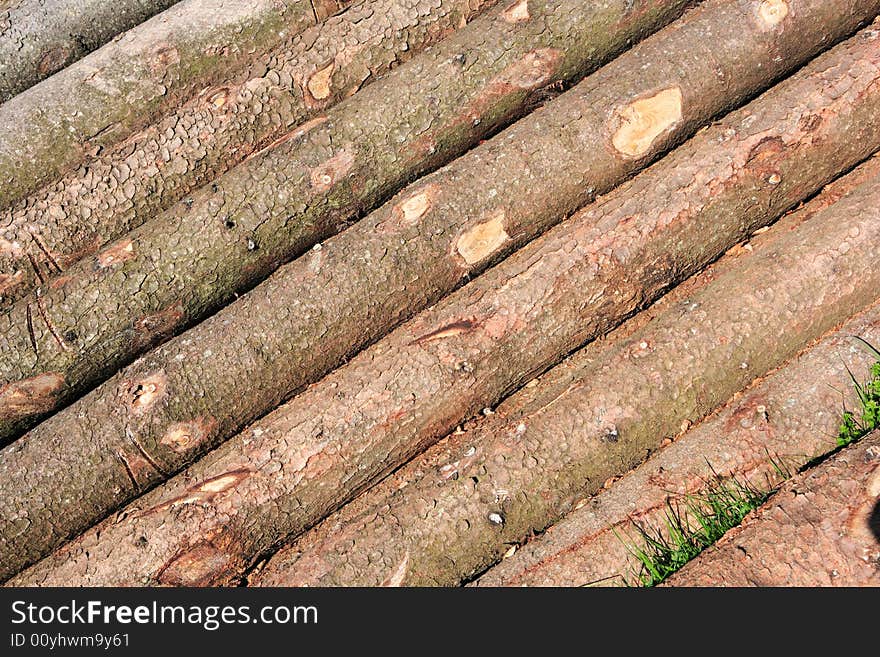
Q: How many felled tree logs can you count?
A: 9